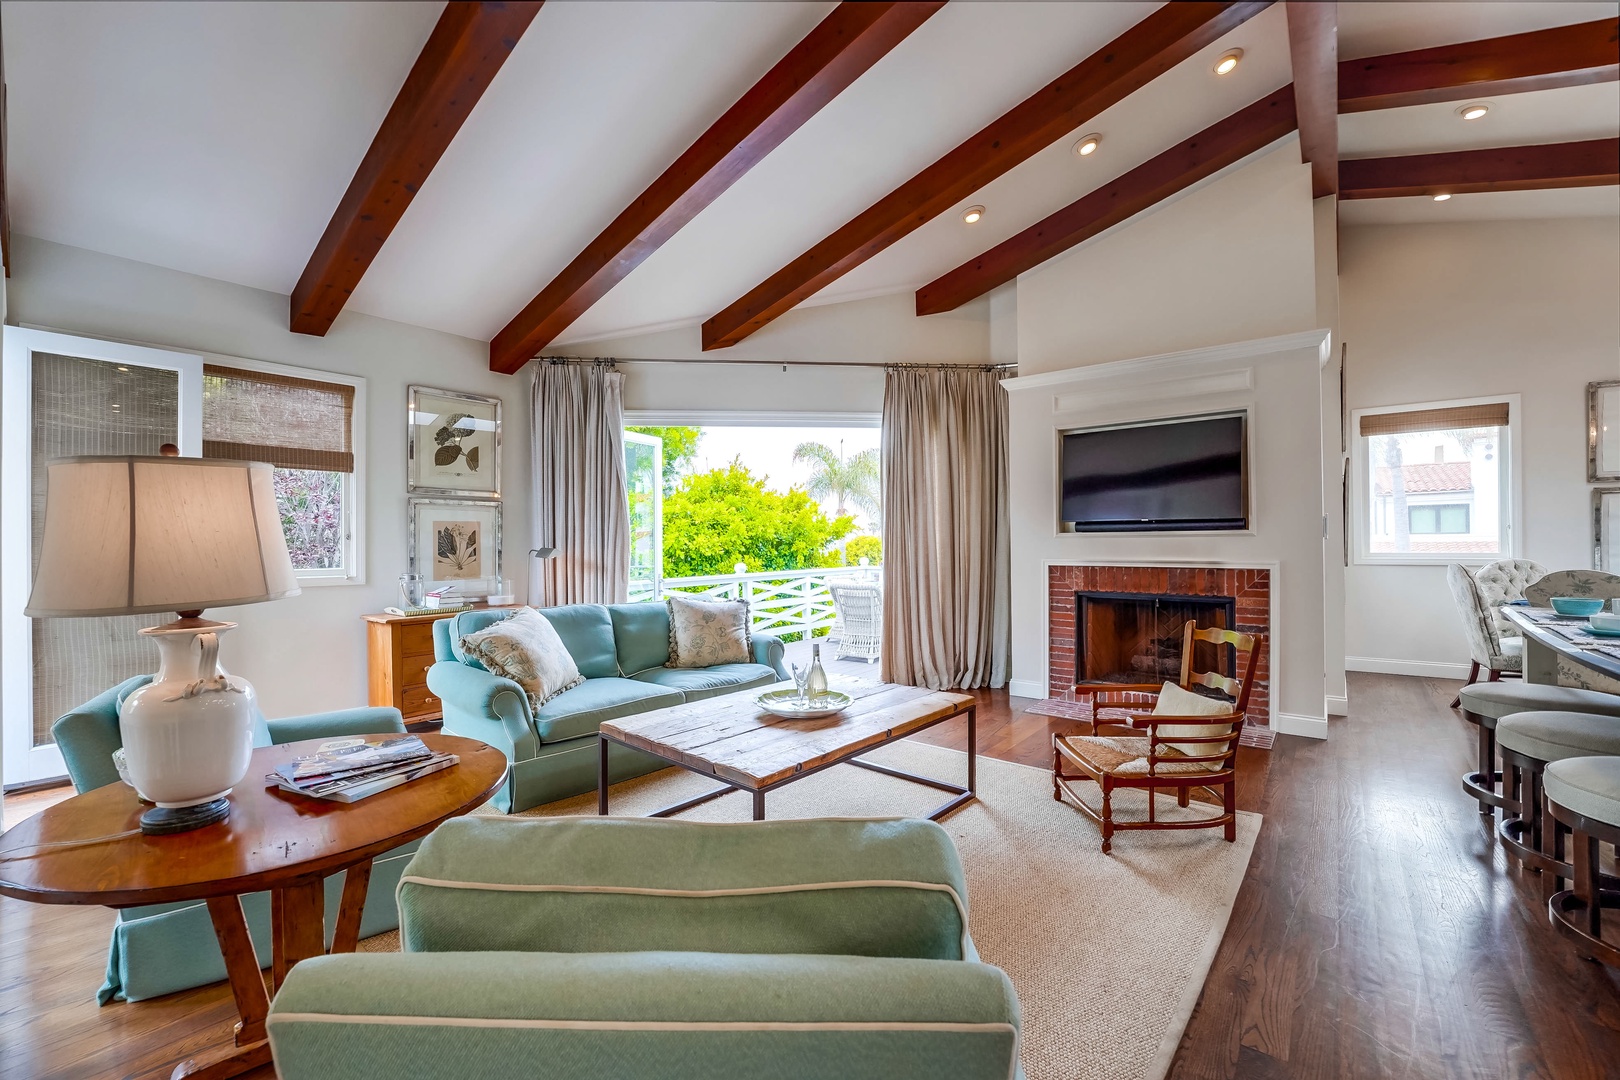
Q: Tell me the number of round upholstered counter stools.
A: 3